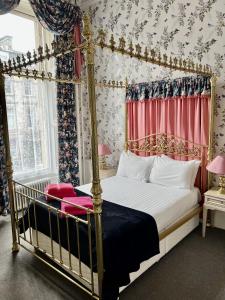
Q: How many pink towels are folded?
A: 2